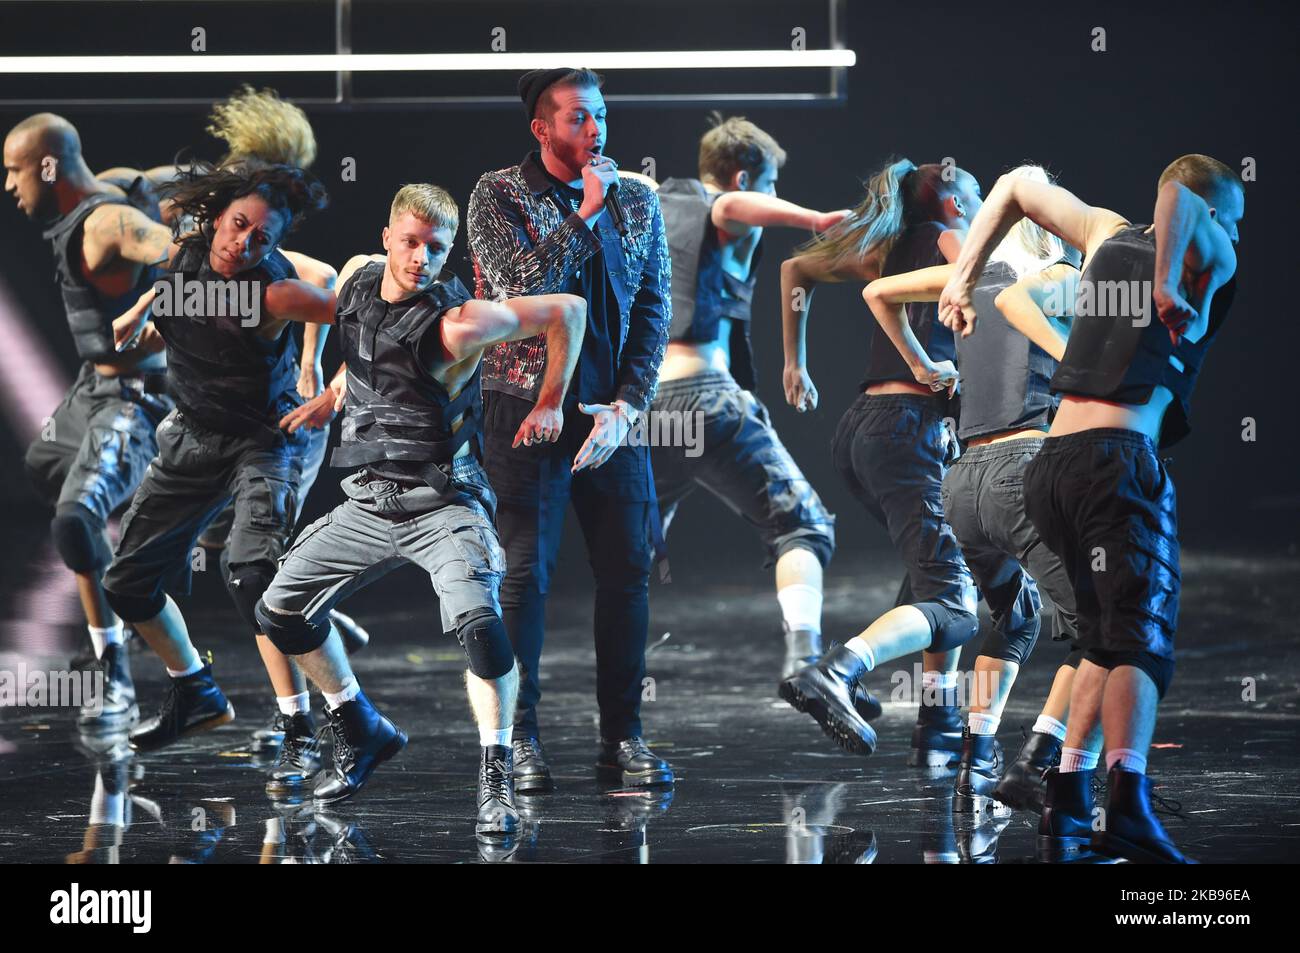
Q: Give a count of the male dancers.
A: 4